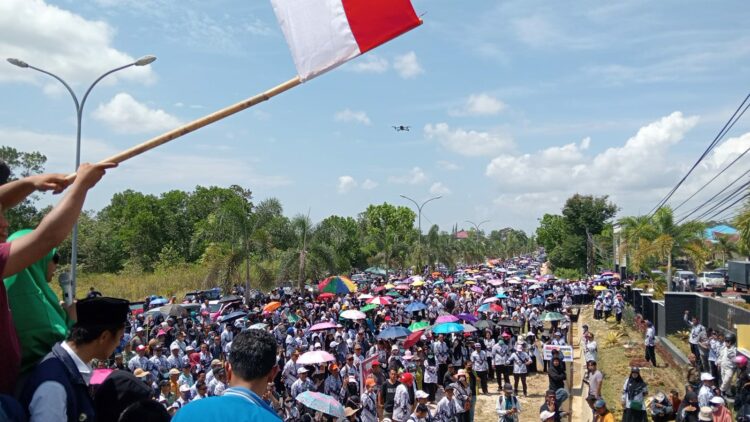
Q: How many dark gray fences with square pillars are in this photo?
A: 1